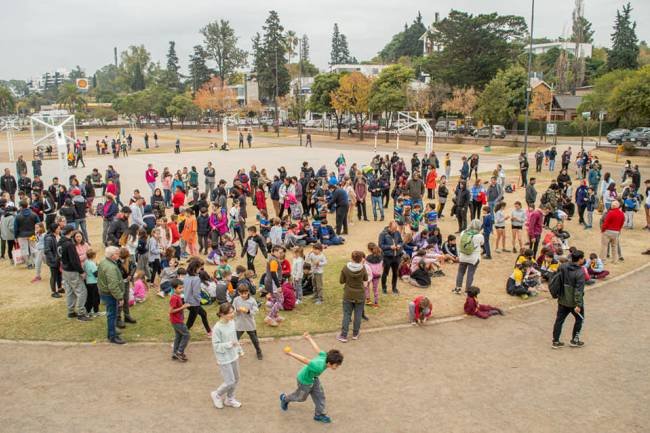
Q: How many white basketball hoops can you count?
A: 4